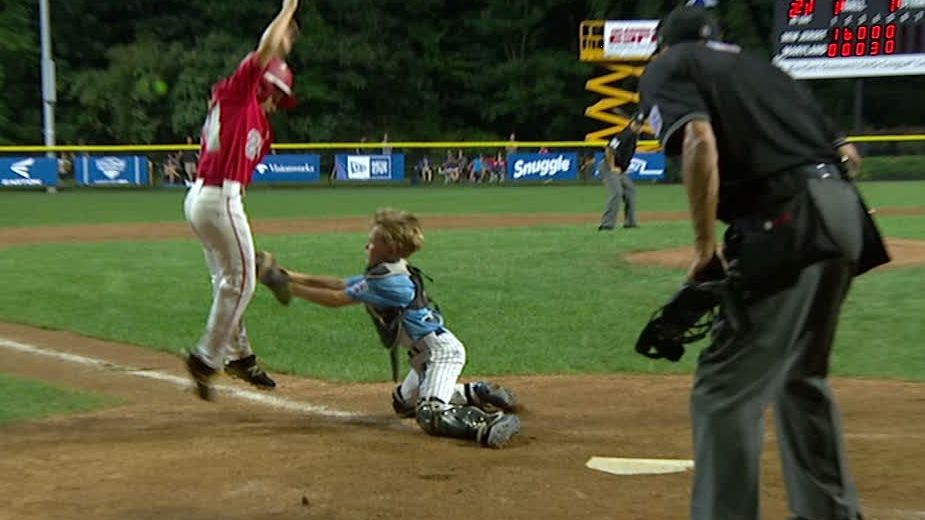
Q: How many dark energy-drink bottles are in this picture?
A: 0